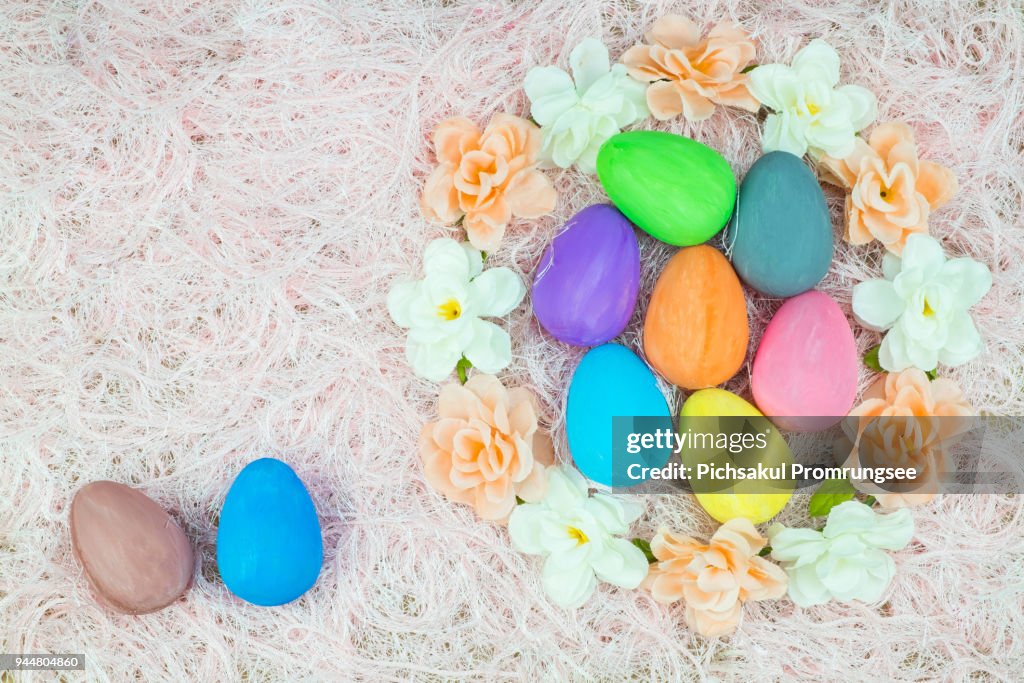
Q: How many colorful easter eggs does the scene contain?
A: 9